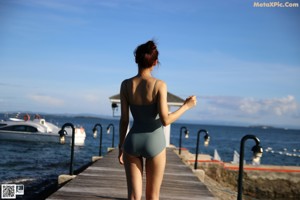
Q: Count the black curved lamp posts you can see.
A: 6